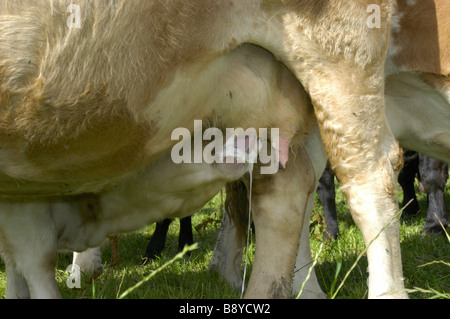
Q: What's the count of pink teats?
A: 1